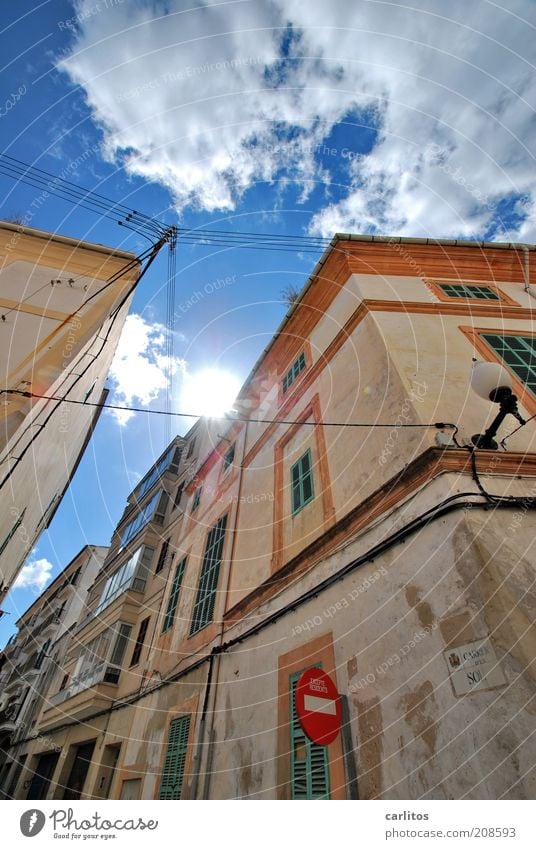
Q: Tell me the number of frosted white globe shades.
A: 1